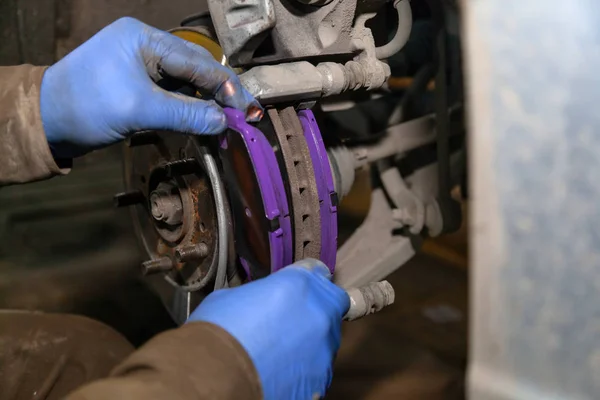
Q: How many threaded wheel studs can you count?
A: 5